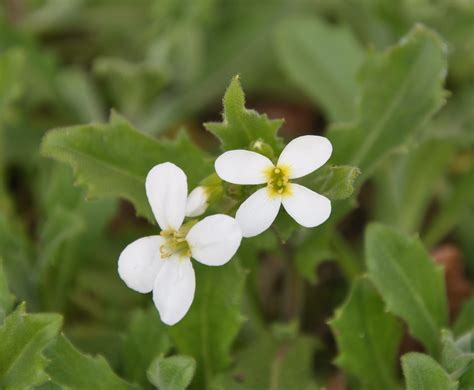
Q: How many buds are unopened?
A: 2